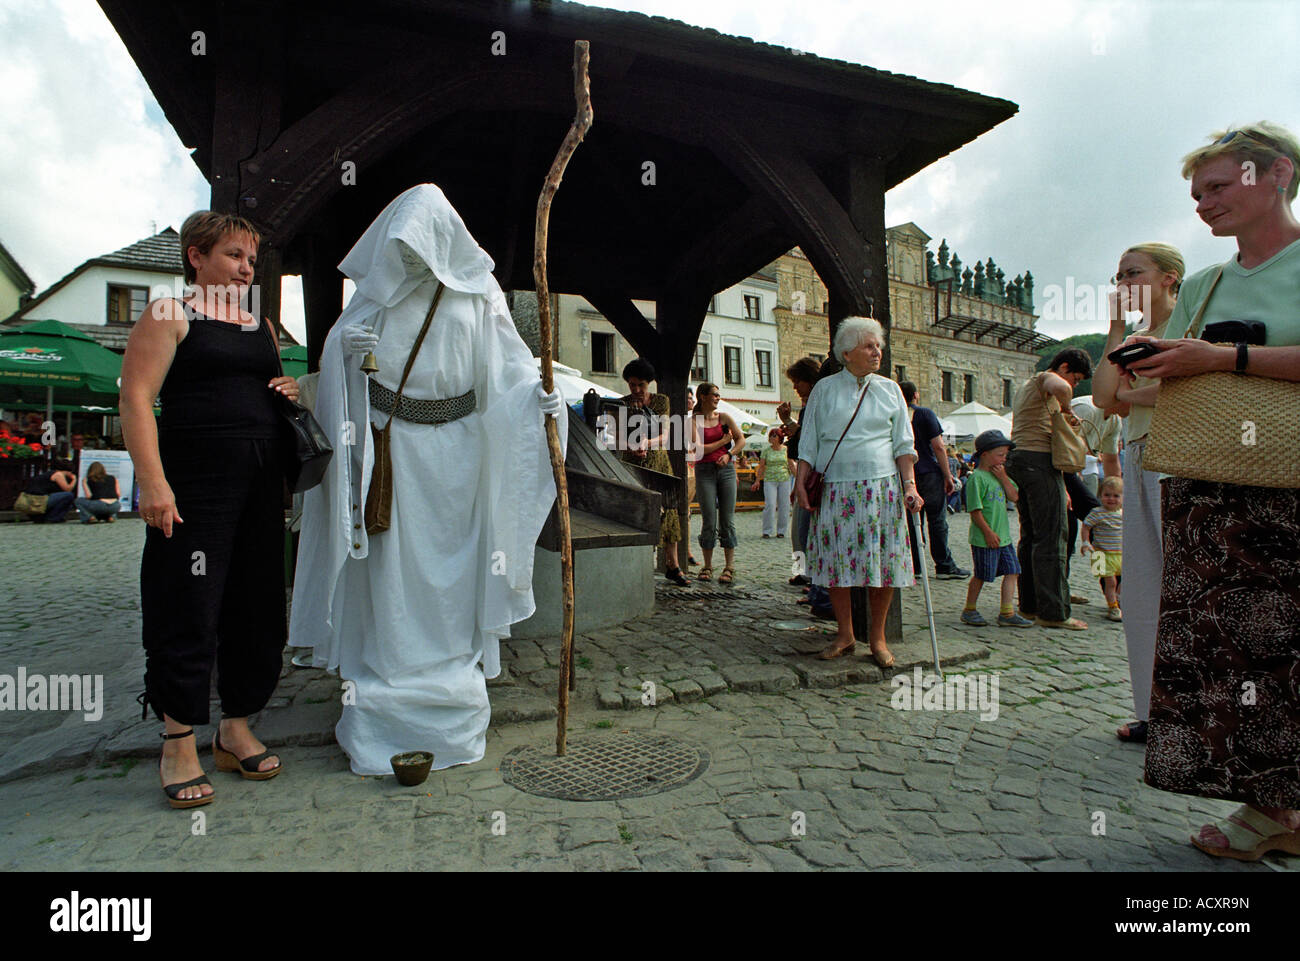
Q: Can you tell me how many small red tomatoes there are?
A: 0